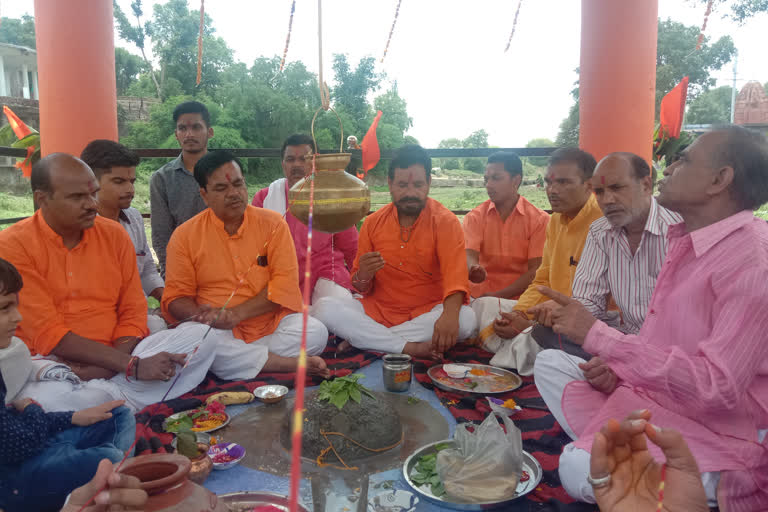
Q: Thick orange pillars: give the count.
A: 2